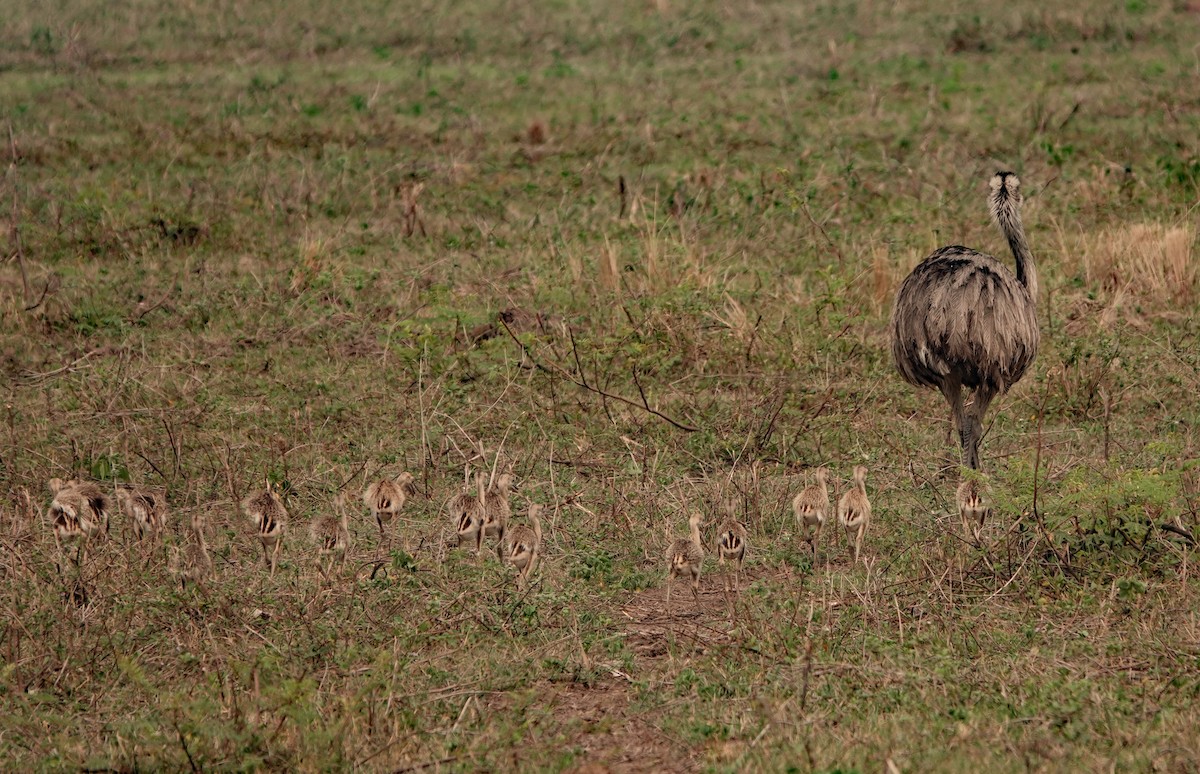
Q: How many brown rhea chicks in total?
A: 15